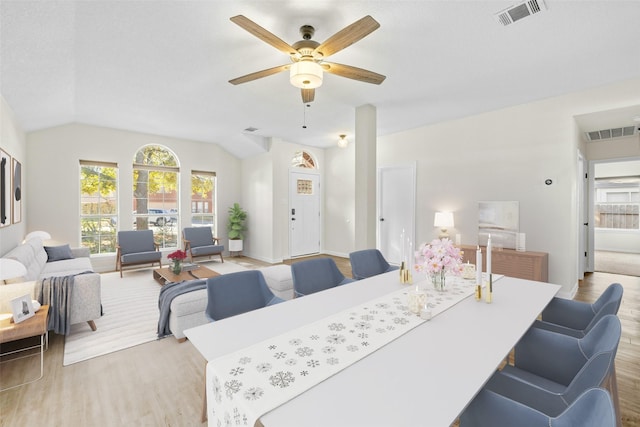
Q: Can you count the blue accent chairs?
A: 2